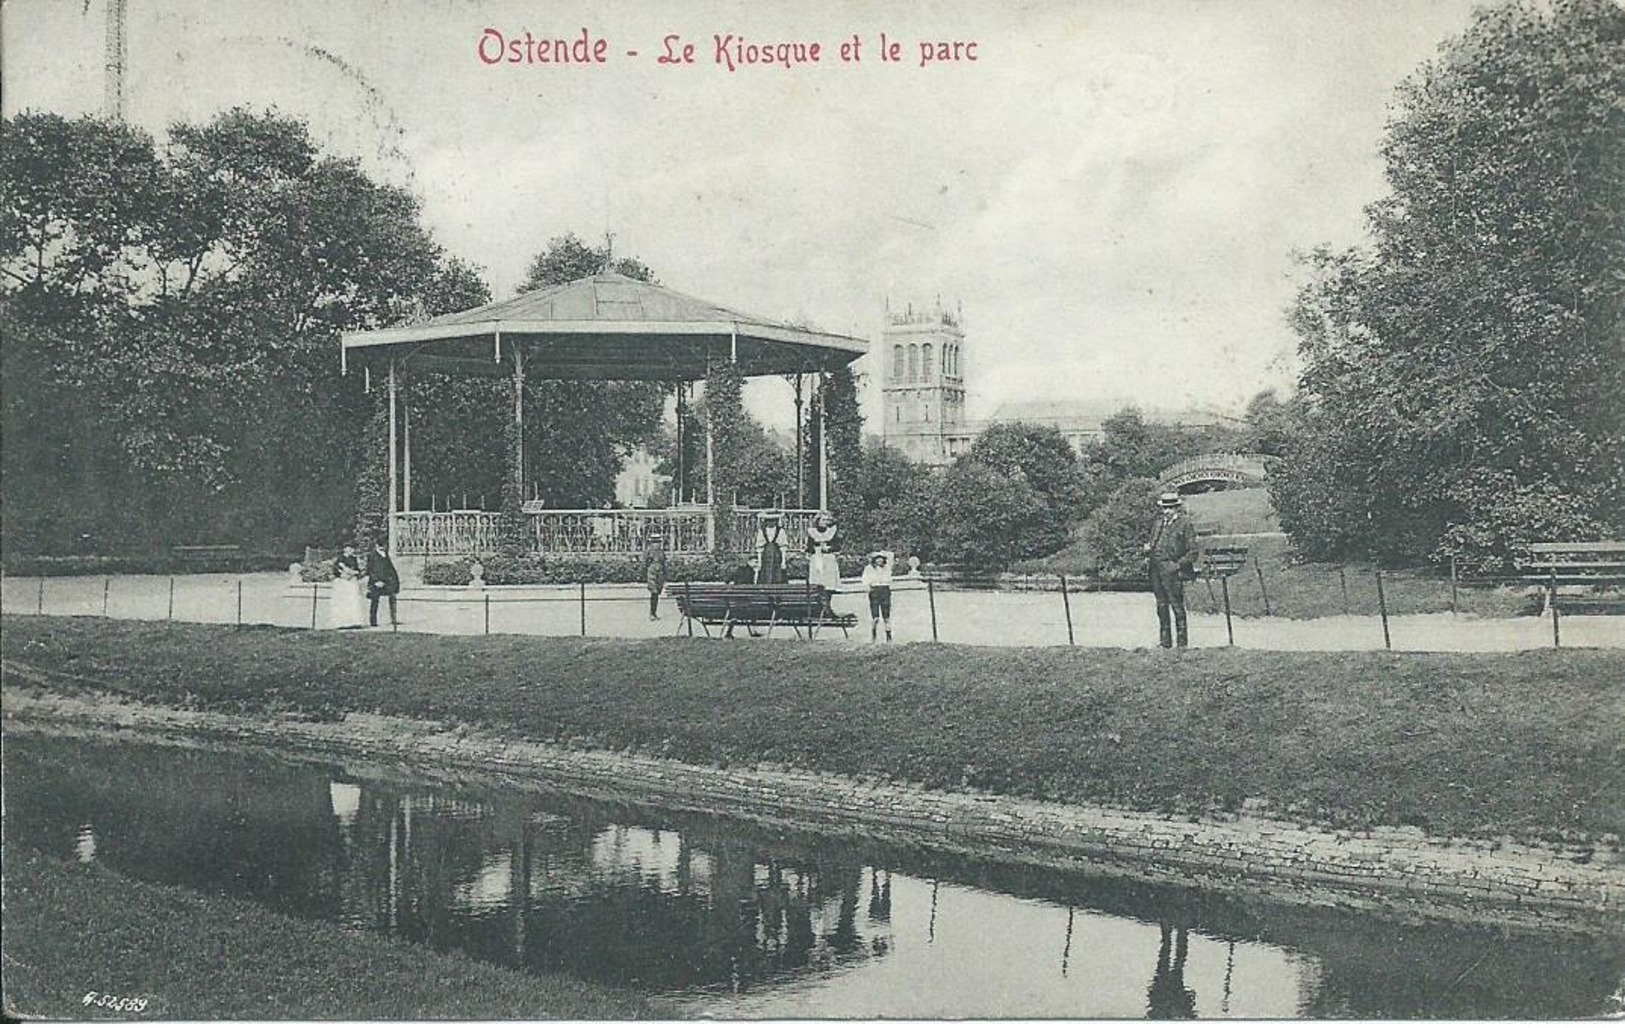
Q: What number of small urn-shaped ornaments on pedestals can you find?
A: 3